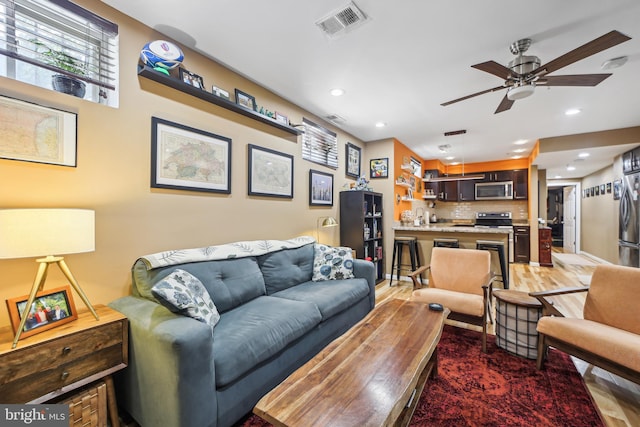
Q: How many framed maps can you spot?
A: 3